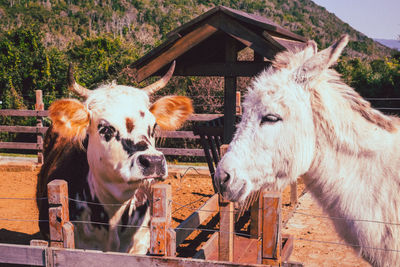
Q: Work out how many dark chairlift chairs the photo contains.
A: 0